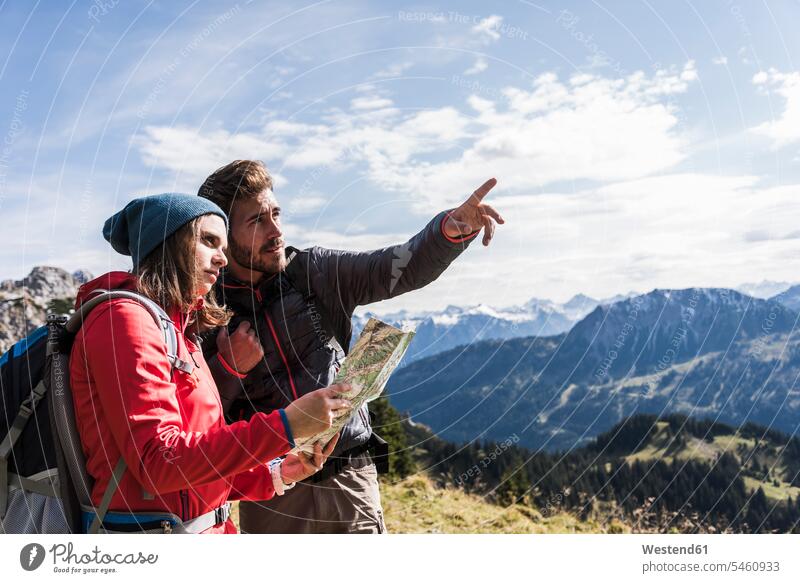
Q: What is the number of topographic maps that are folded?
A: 1